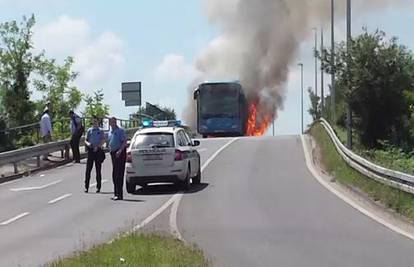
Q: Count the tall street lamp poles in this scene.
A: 5